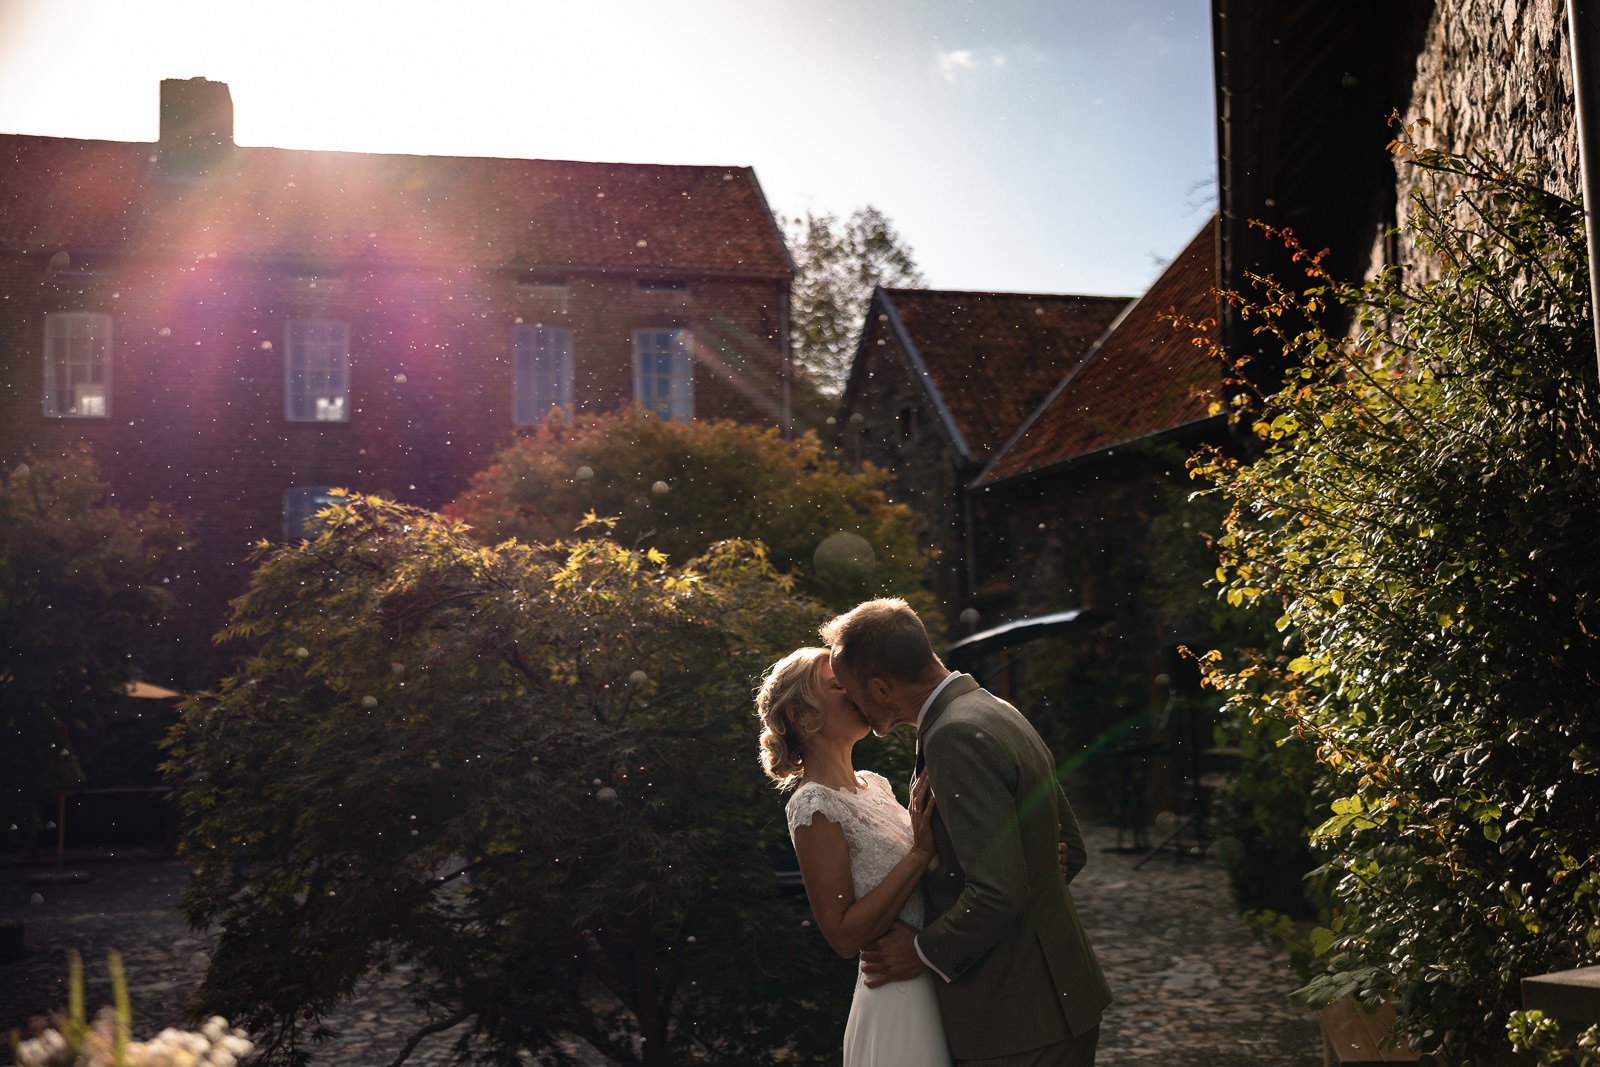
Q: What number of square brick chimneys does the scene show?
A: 1